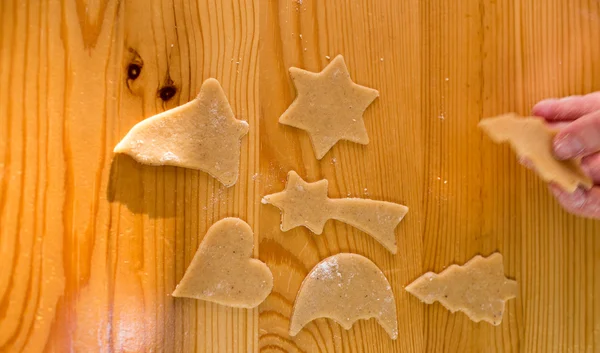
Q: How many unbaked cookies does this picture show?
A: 7